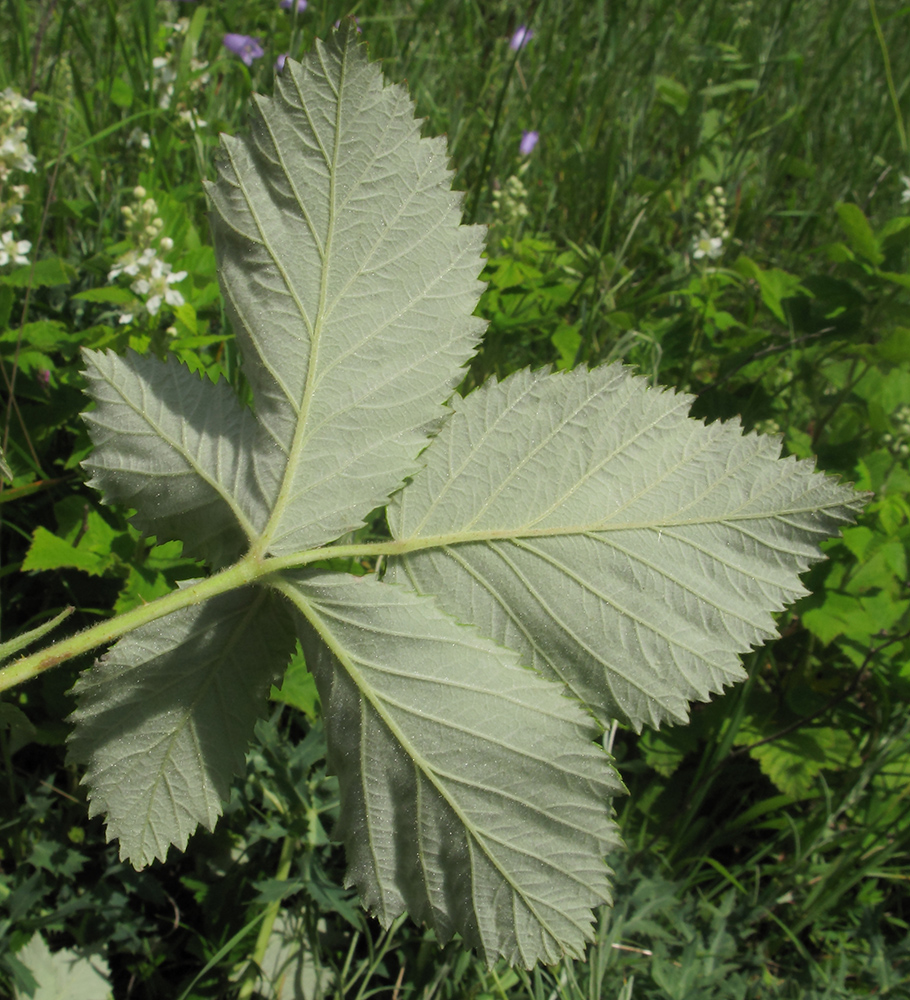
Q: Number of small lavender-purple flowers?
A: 5